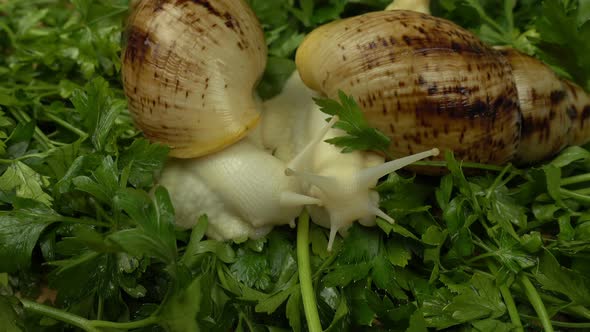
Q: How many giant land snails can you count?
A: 2